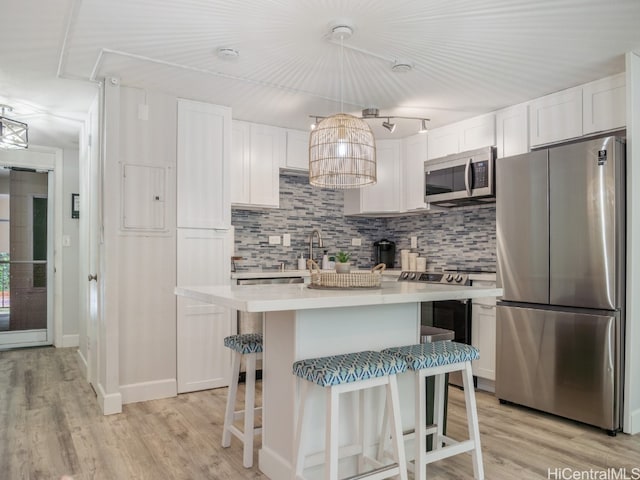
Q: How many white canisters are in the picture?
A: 3